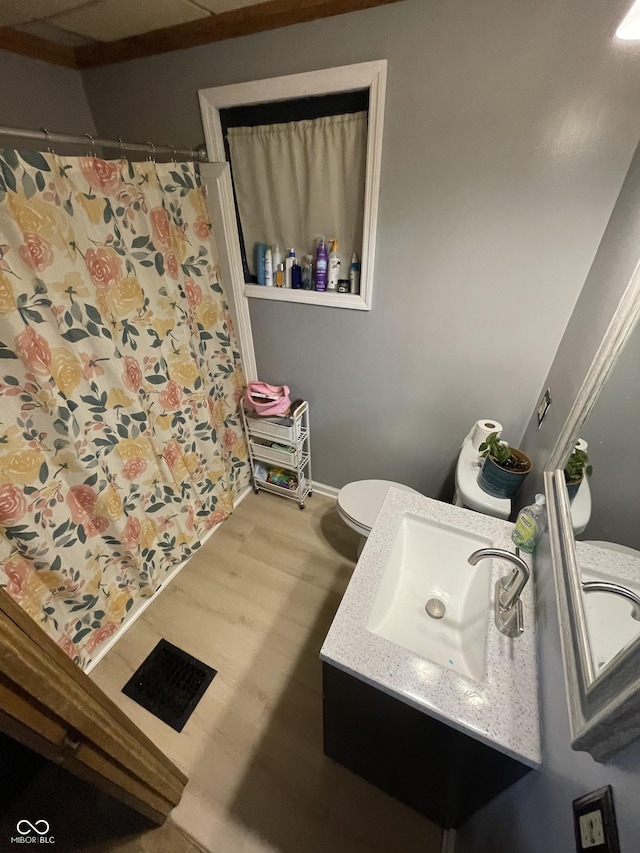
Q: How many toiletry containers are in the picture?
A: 12